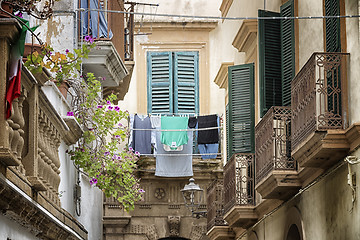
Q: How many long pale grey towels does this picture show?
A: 1